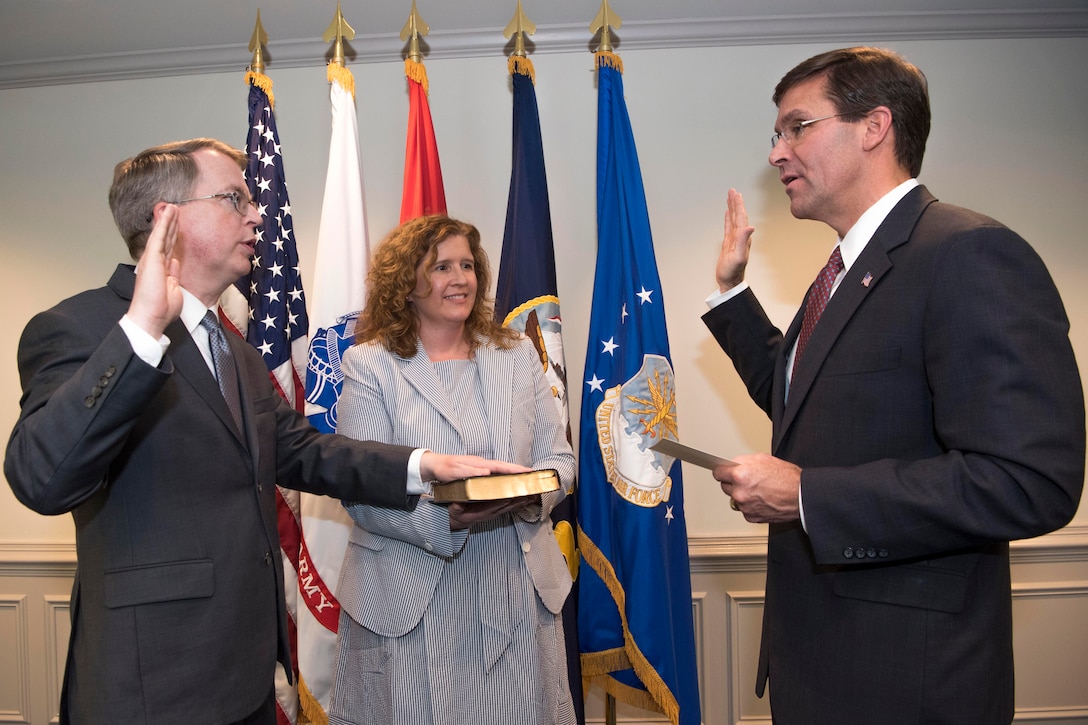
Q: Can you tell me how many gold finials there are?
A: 5